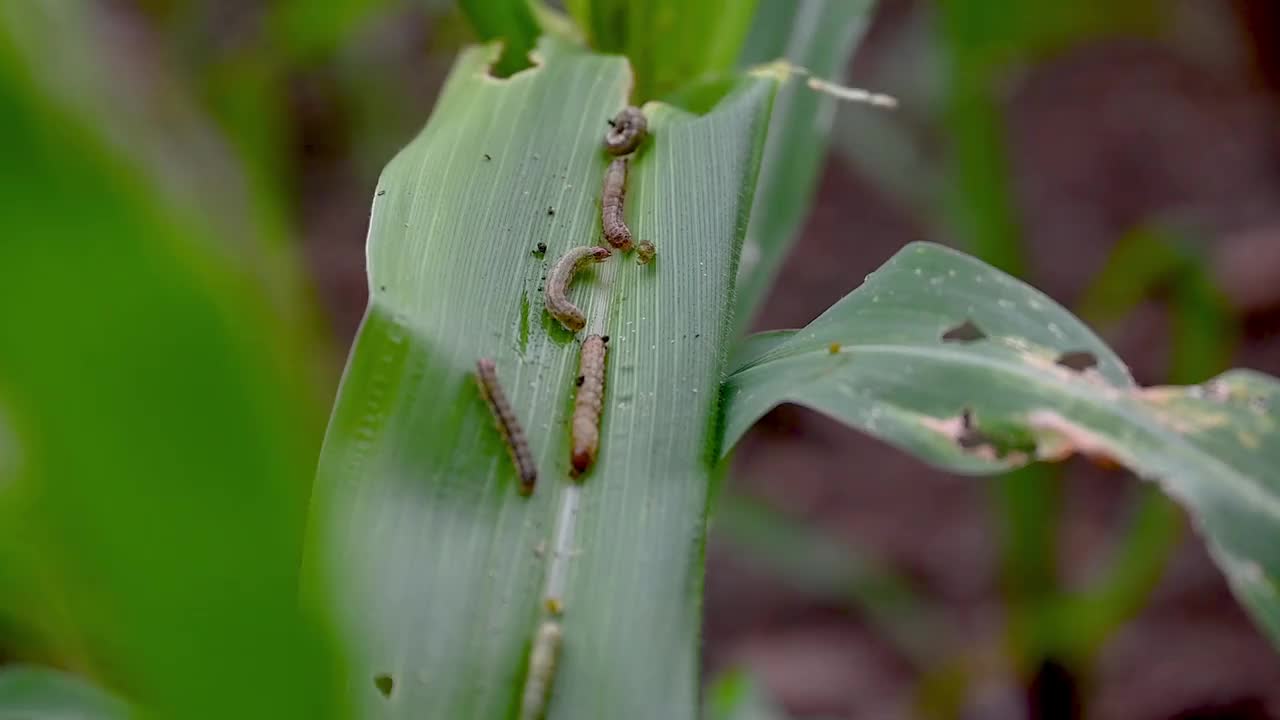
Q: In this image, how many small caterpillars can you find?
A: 6